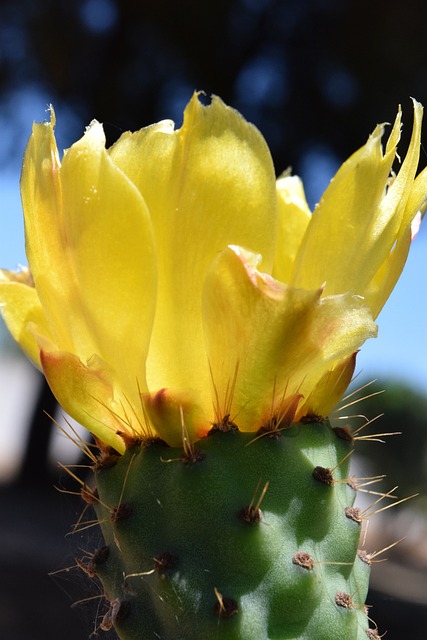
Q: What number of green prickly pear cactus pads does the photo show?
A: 1